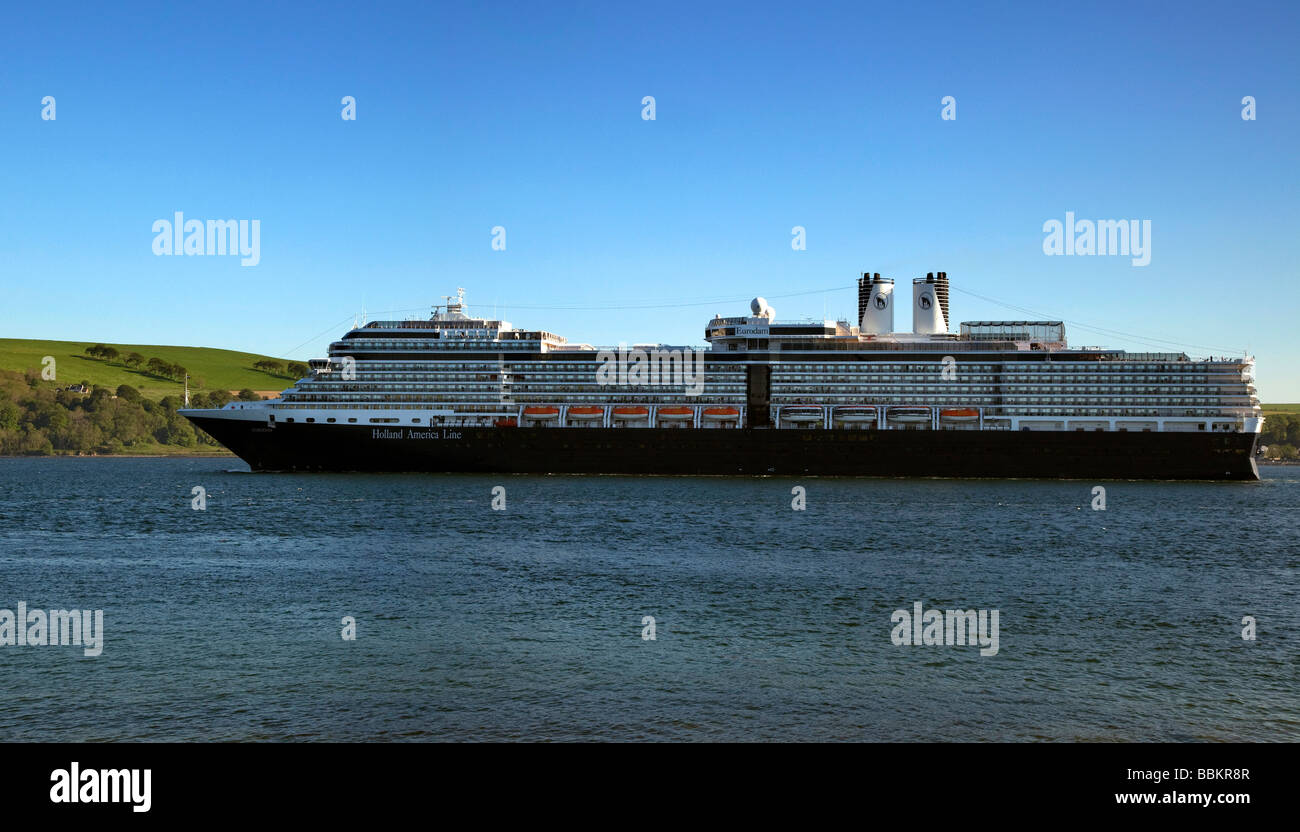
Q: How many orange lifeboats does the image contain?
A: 6